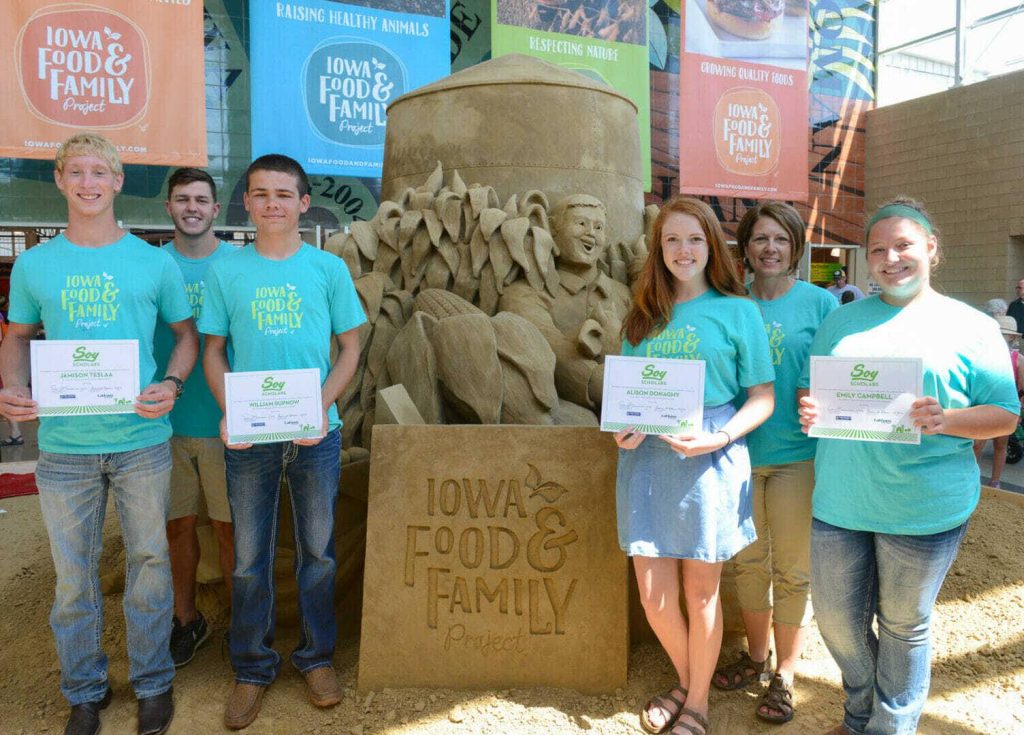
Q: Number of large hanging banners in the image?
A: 4